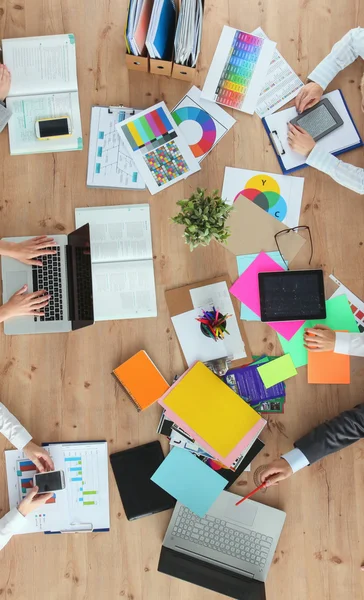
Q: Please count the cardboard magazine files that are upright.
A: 3